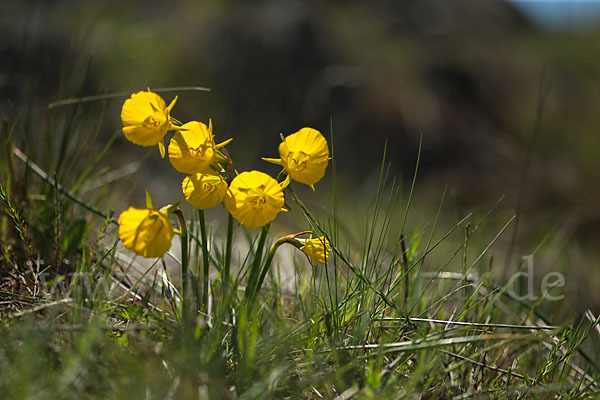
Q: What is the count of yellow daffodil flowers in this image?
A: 7